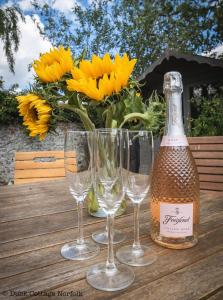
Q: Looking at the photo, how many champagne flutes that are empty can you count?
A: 4